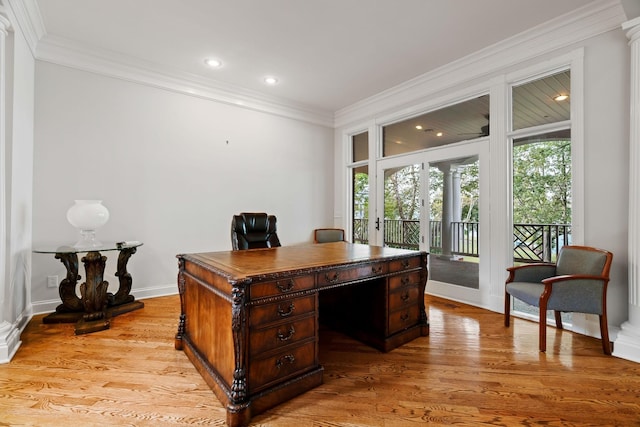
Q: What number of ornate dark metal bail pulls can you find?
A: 10